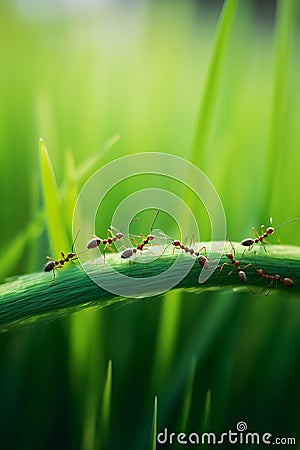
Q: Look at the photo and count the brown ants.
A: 7